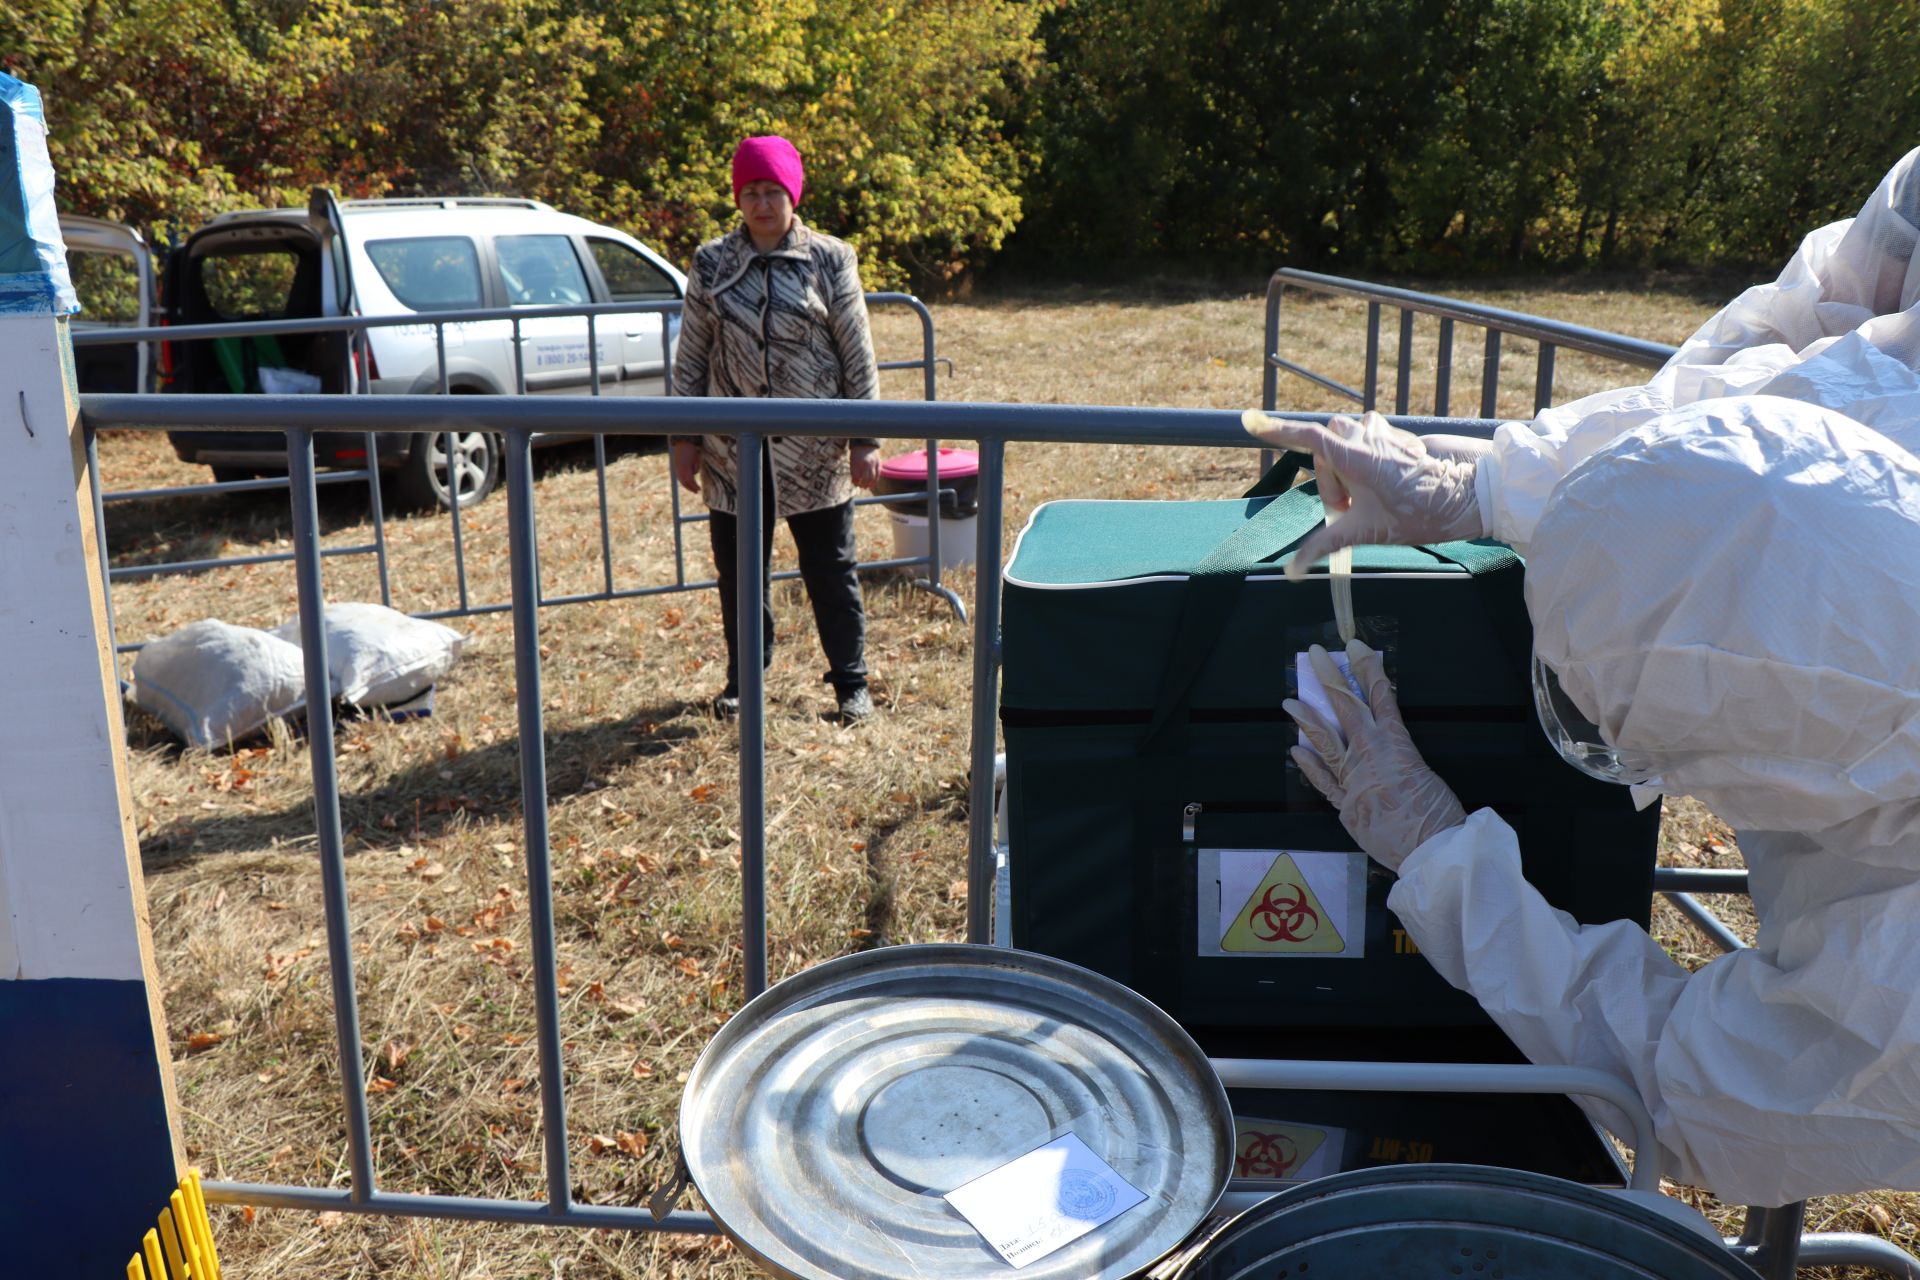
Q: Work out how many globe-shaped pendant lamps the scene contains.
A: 0